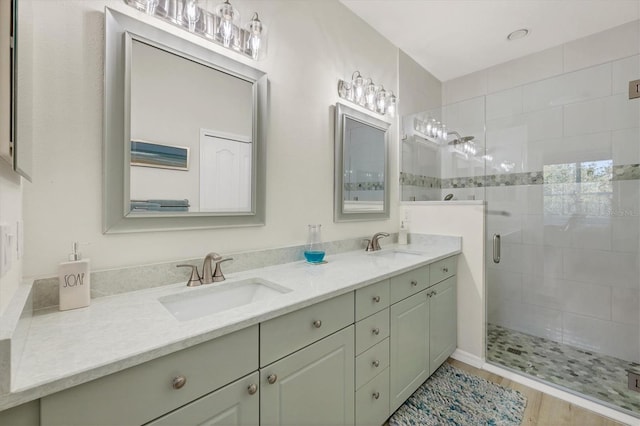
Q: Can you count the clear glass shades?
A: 8